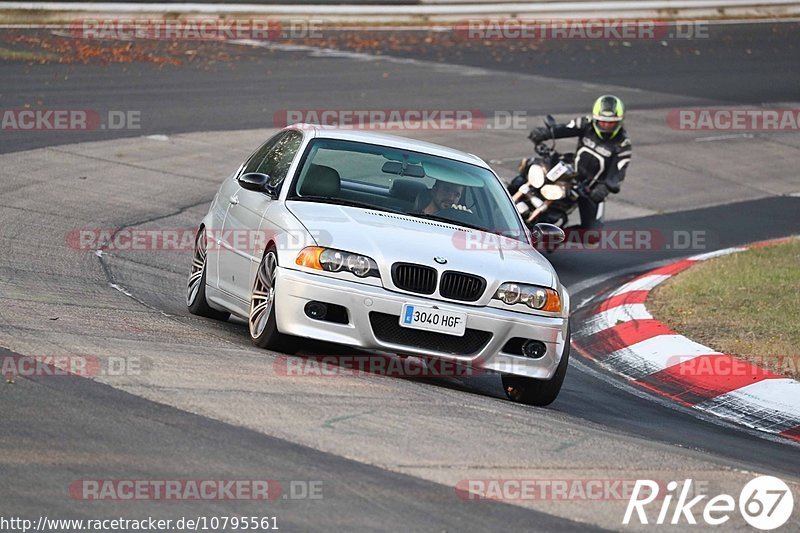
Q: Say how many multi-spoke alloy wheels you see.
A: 2